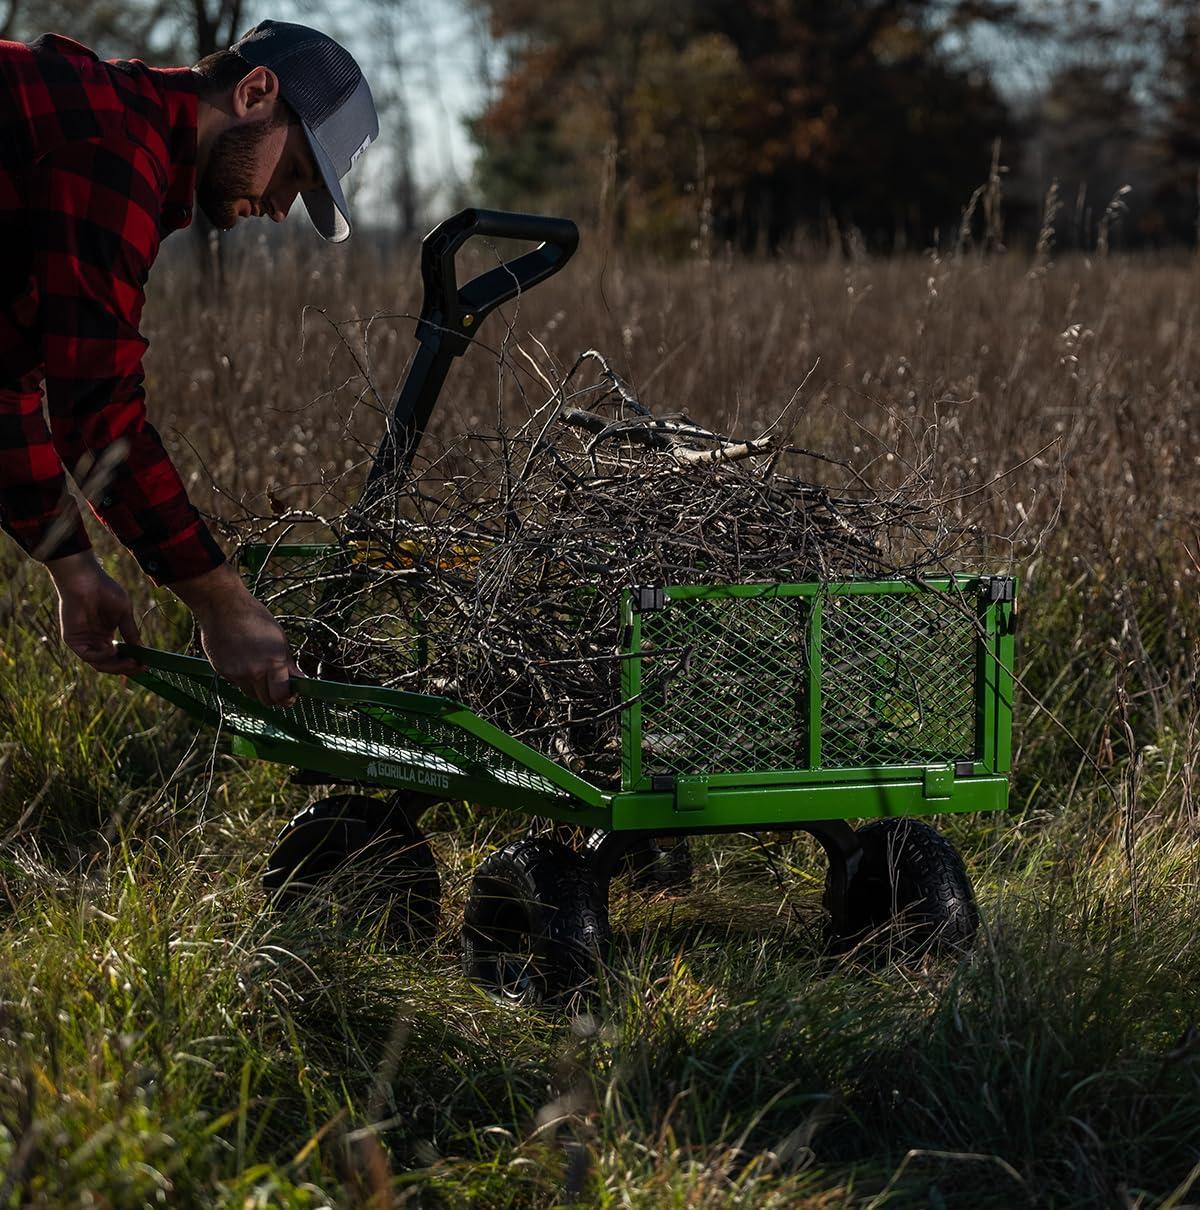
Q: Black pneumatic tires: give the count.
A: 4